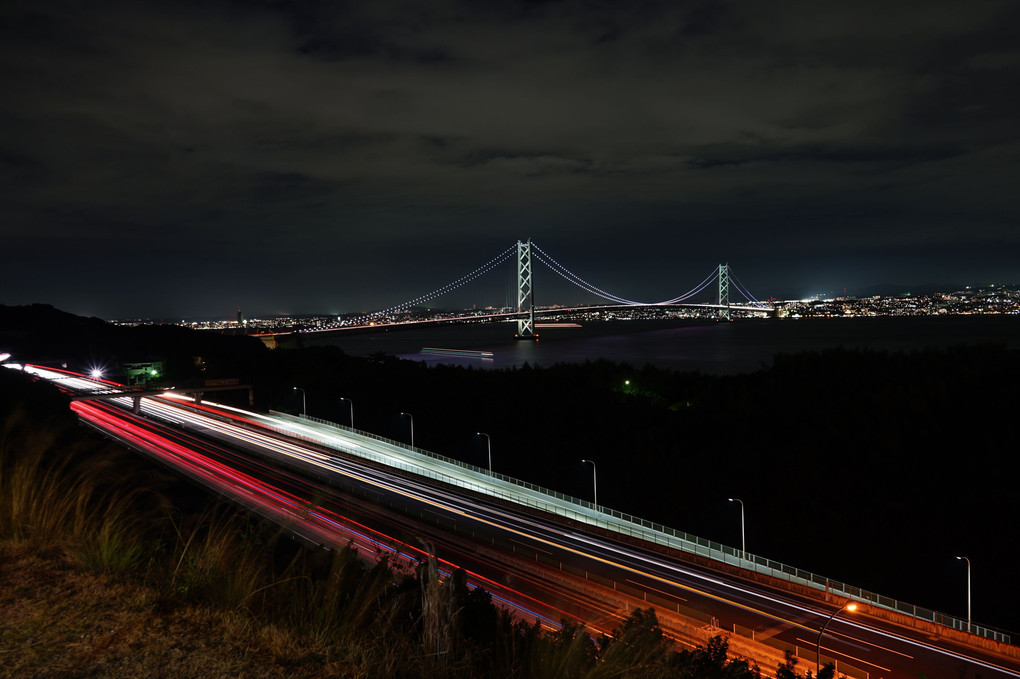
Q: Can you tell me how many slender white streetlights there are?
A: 7